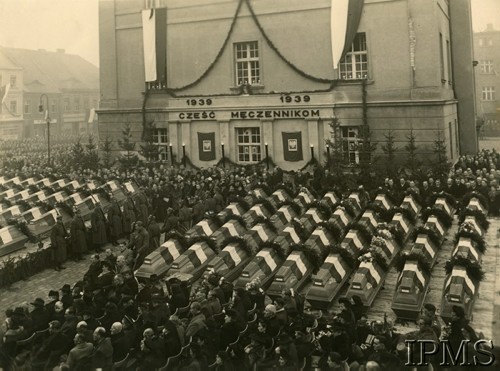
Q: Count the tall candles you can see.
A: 6